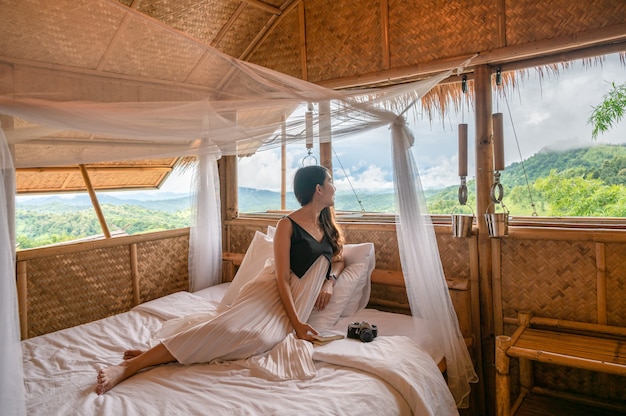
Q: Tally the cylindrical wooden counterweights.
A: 3